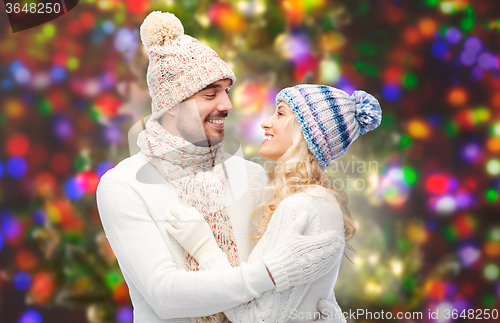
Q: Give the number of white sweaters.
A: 2